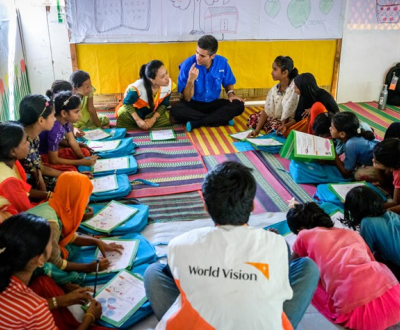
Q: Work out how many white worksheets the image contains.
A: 14